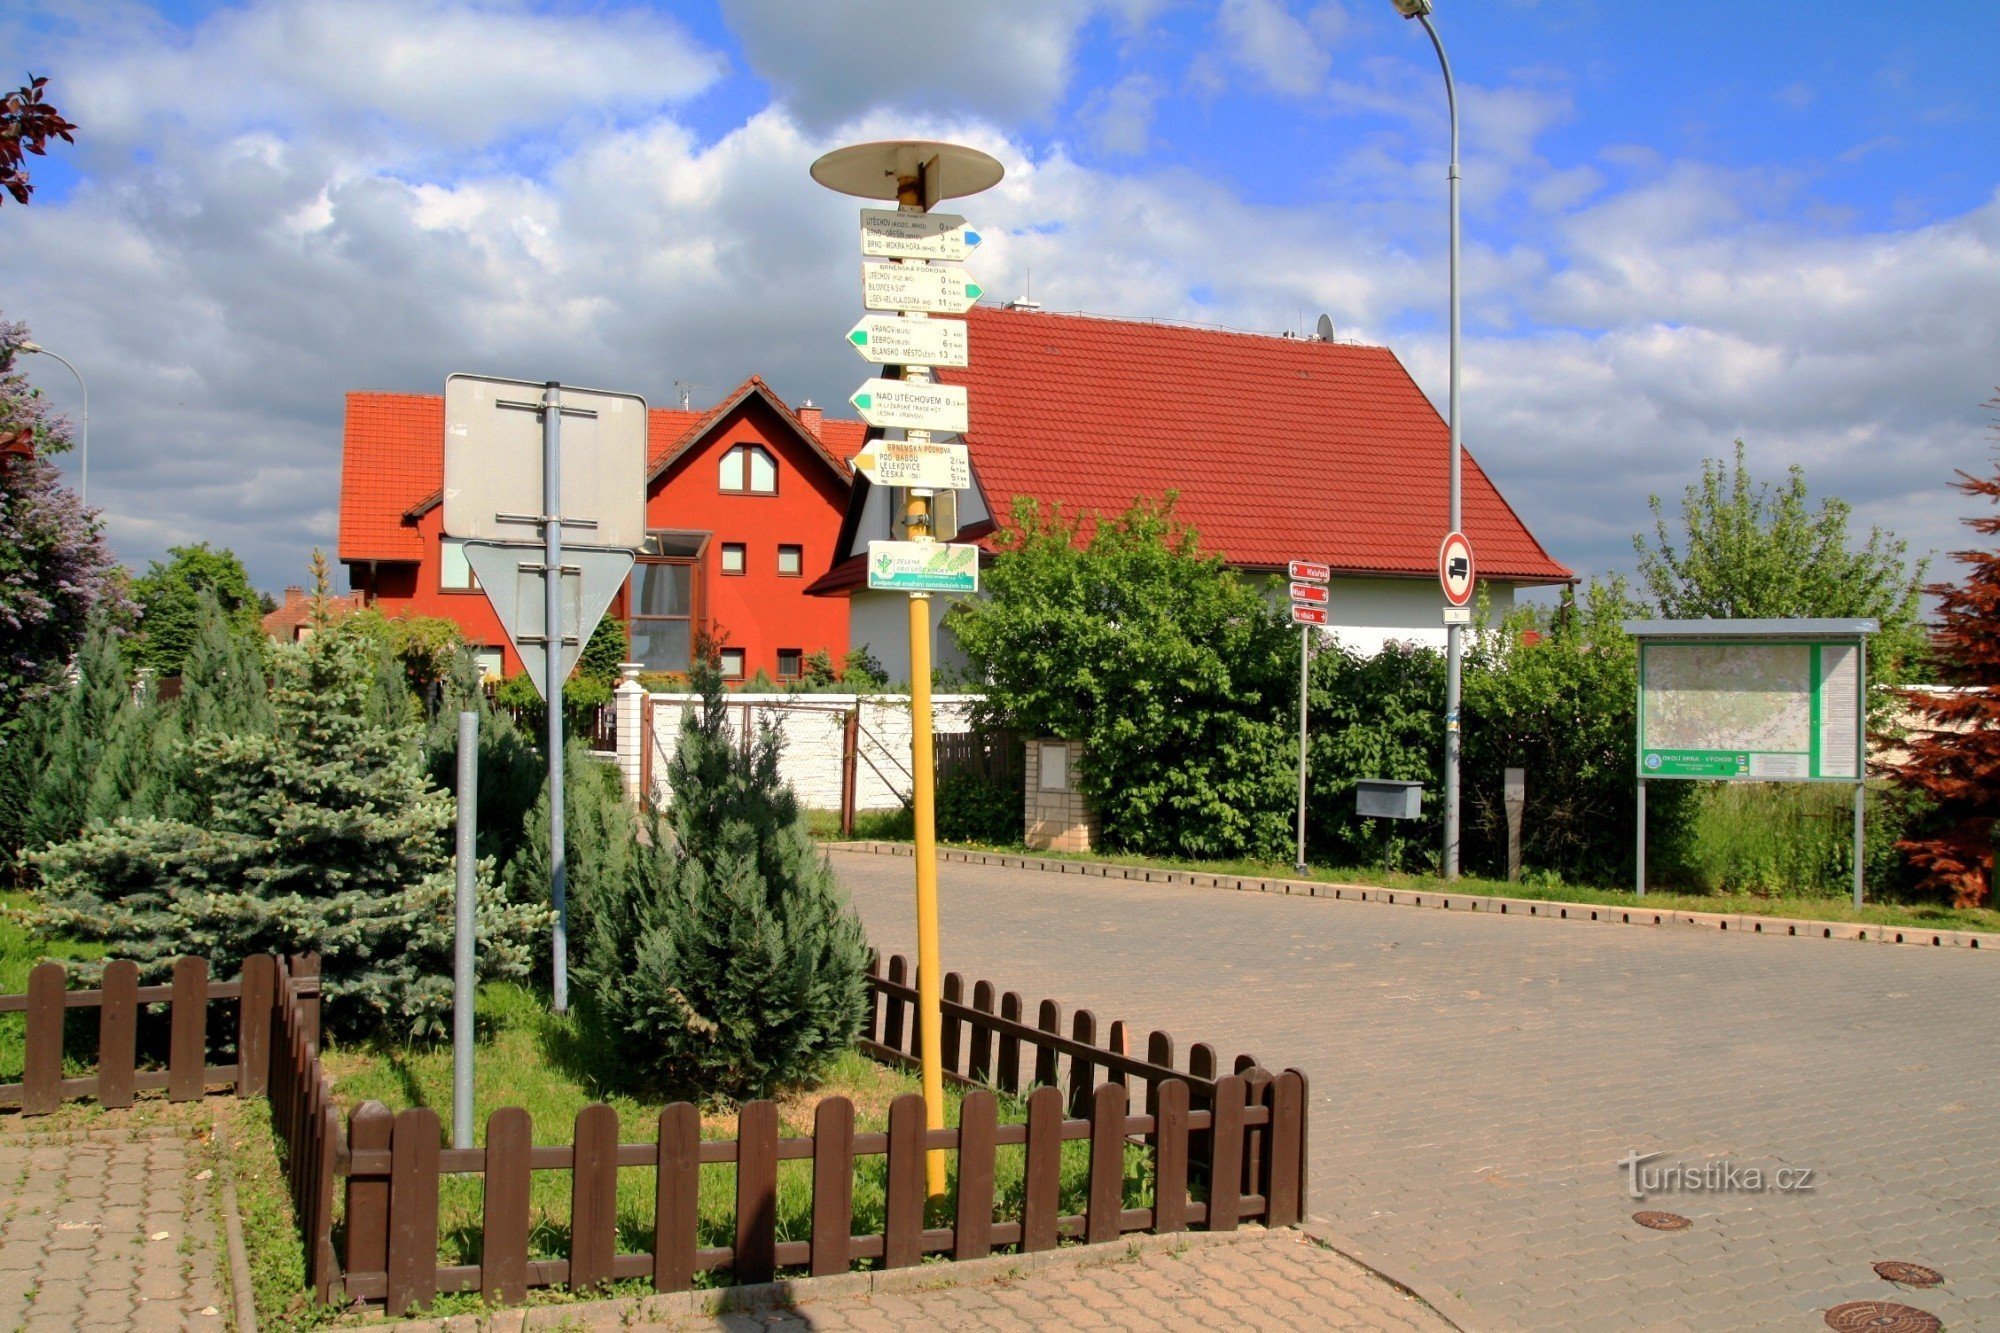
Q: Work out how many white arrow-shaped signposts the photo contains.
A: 5